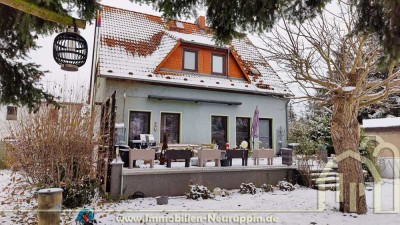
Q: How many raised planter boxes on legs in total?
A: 5